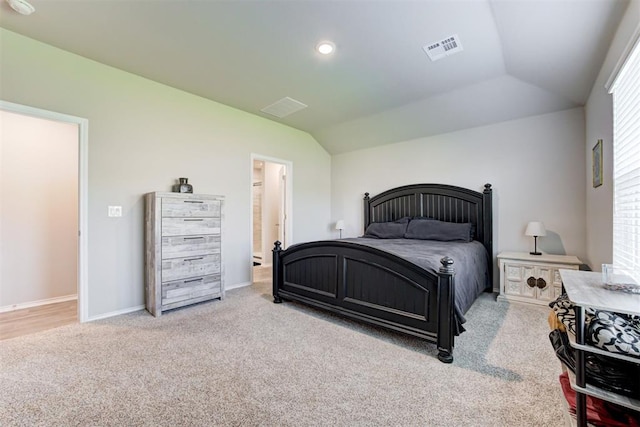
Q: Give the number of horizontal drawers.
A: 5